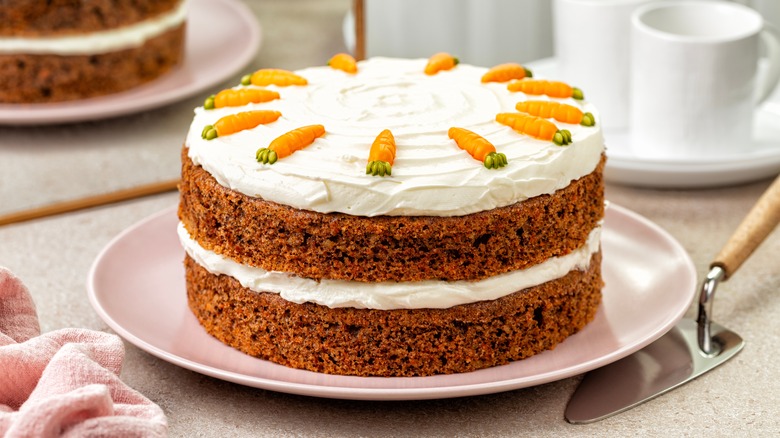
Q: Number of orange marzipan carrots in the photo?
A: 12